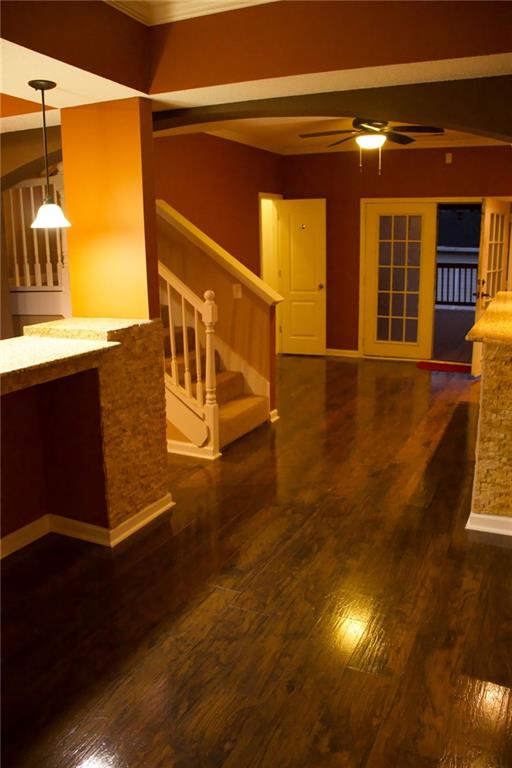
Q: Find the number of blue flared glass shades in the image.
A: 0